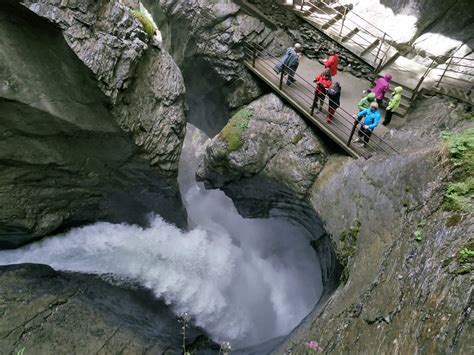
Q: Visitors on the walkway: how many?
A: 8